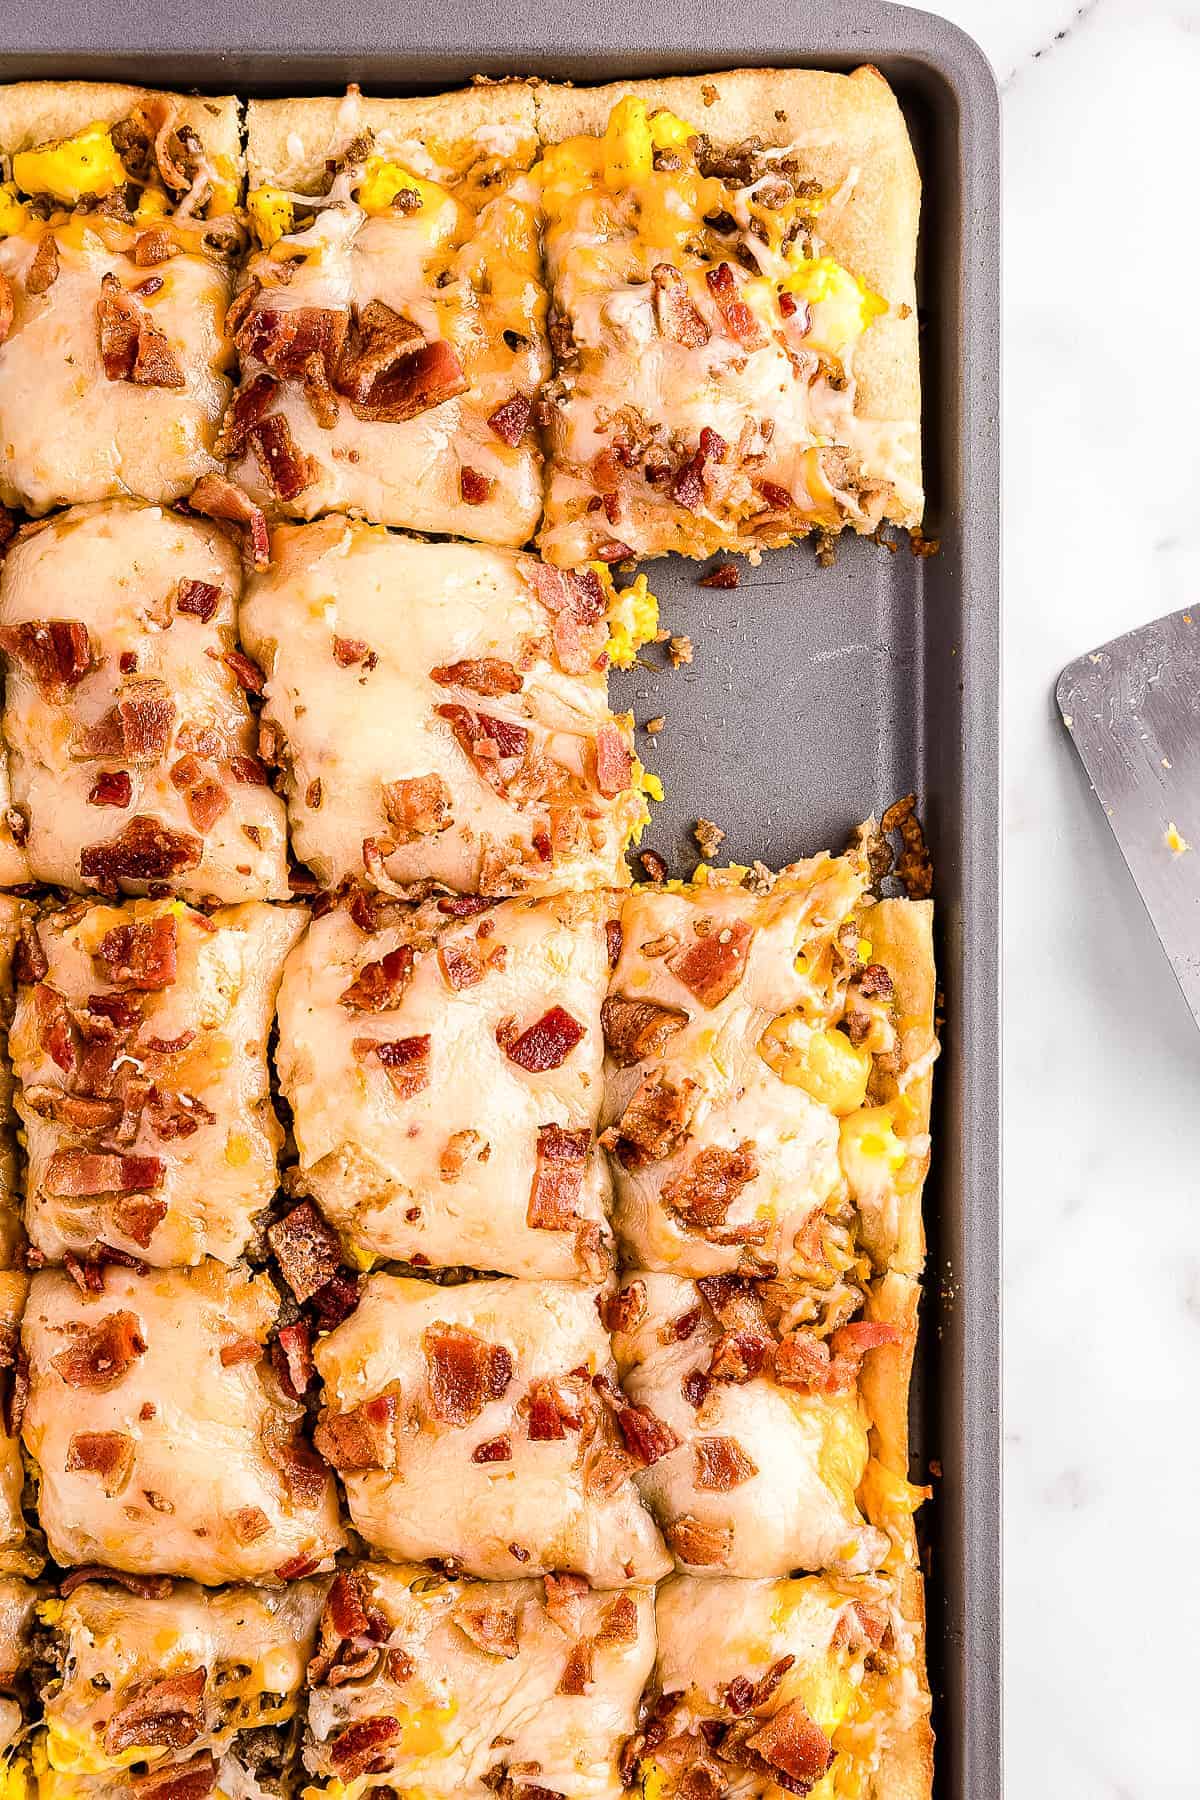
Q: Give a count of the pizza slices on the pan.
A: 14